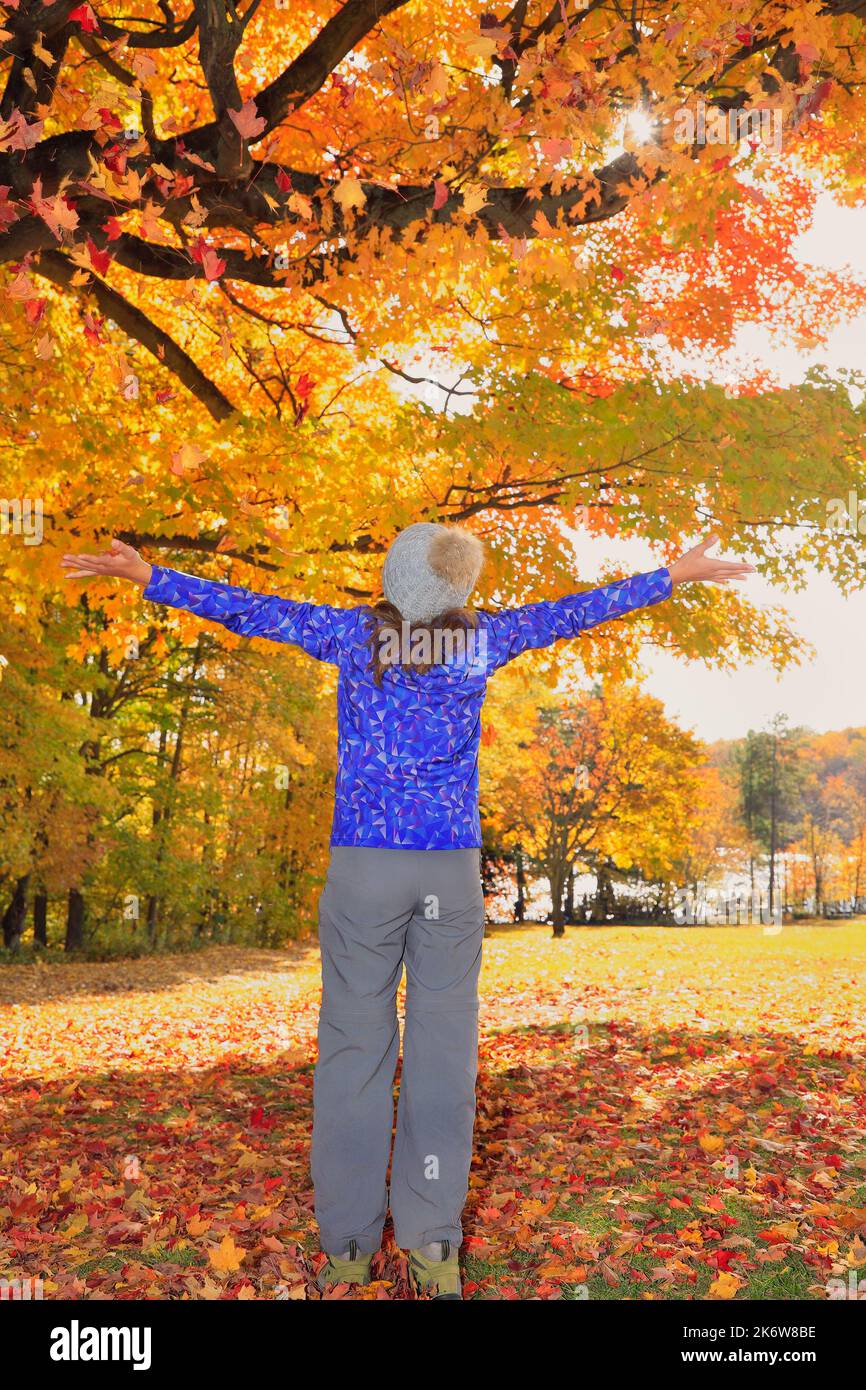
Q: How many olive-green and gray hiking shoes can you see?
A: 2